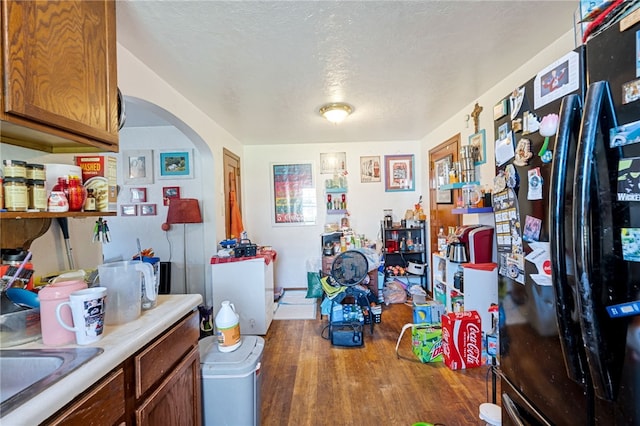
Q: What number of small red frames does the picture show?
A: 4